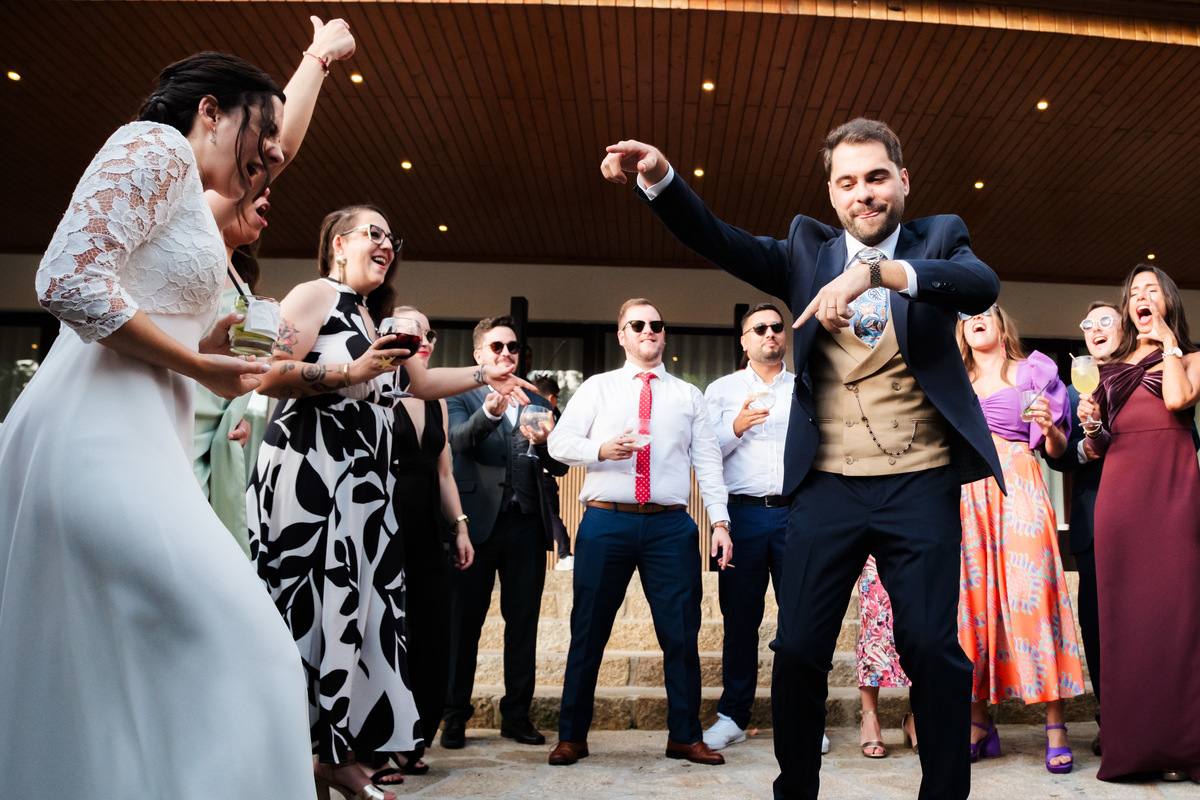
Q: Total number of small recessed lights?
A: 9